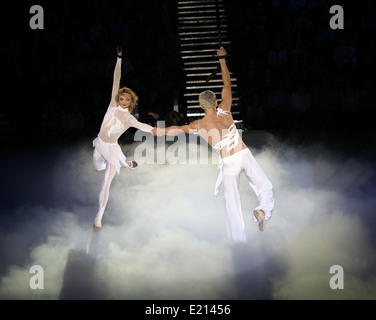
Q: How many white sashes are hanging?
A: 1